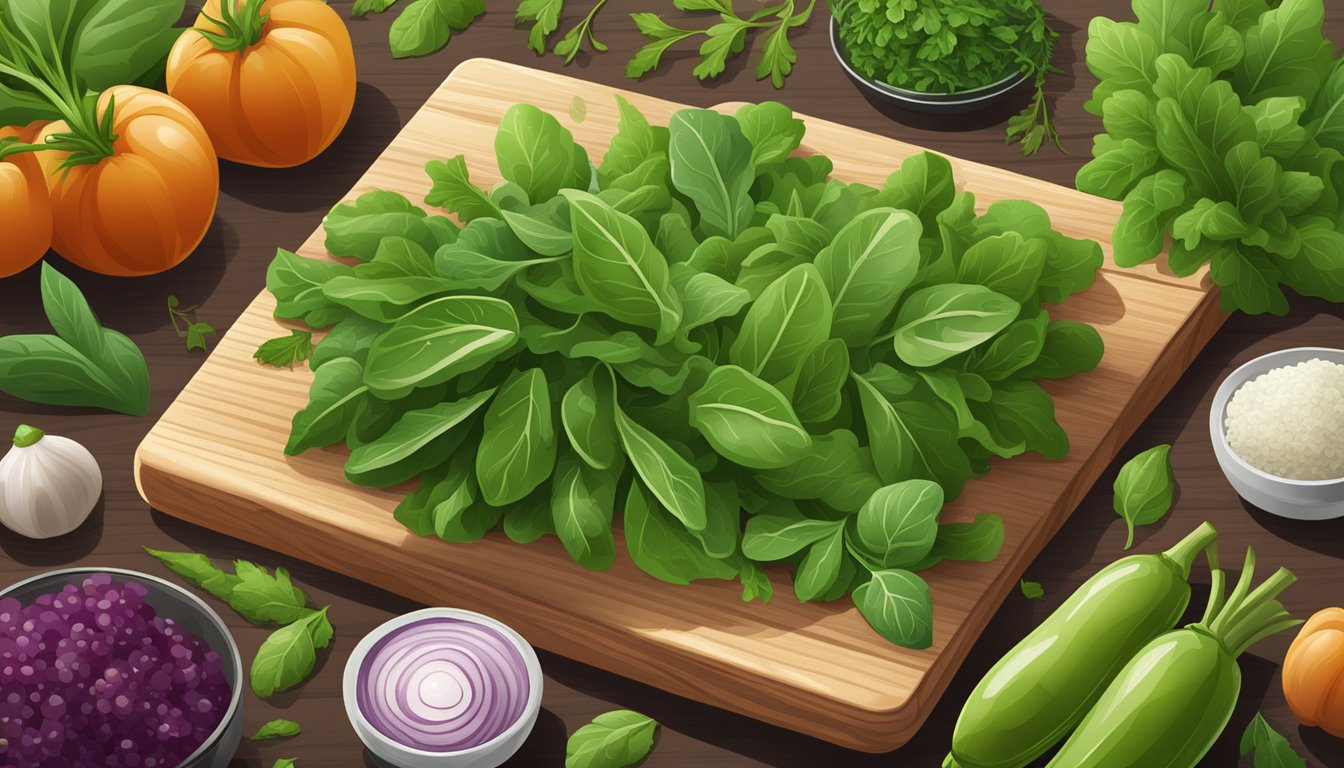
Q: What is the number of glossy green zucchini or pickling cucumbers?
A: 2